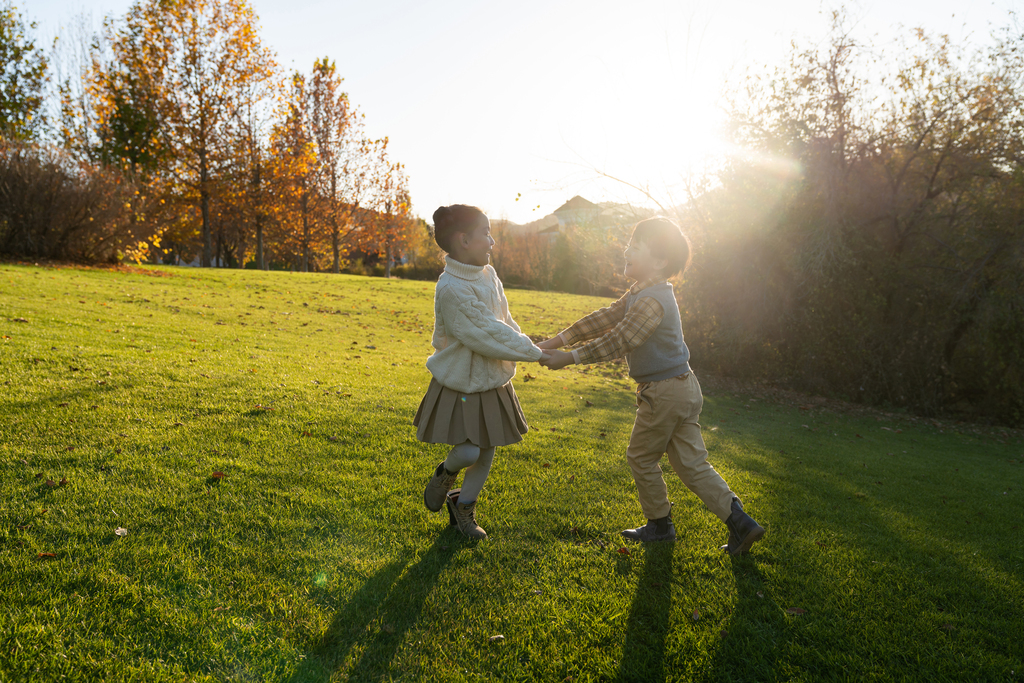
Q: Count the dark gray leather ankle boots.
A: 2